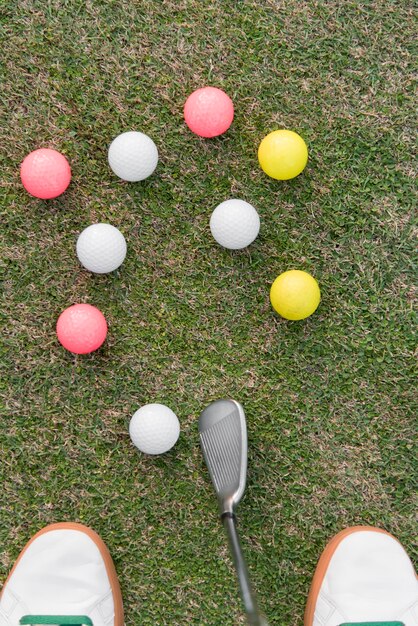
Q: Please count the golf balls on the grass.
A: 9